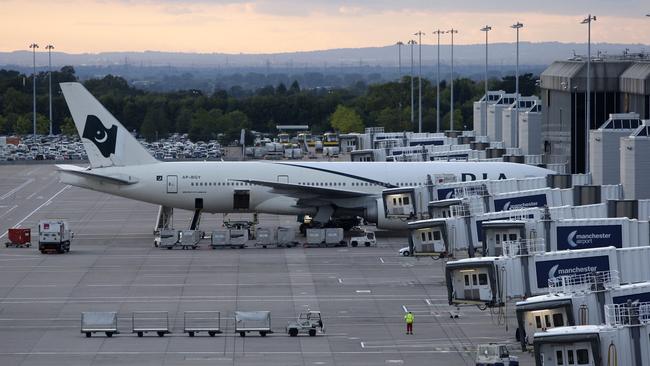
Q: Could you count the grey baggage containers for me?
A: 8